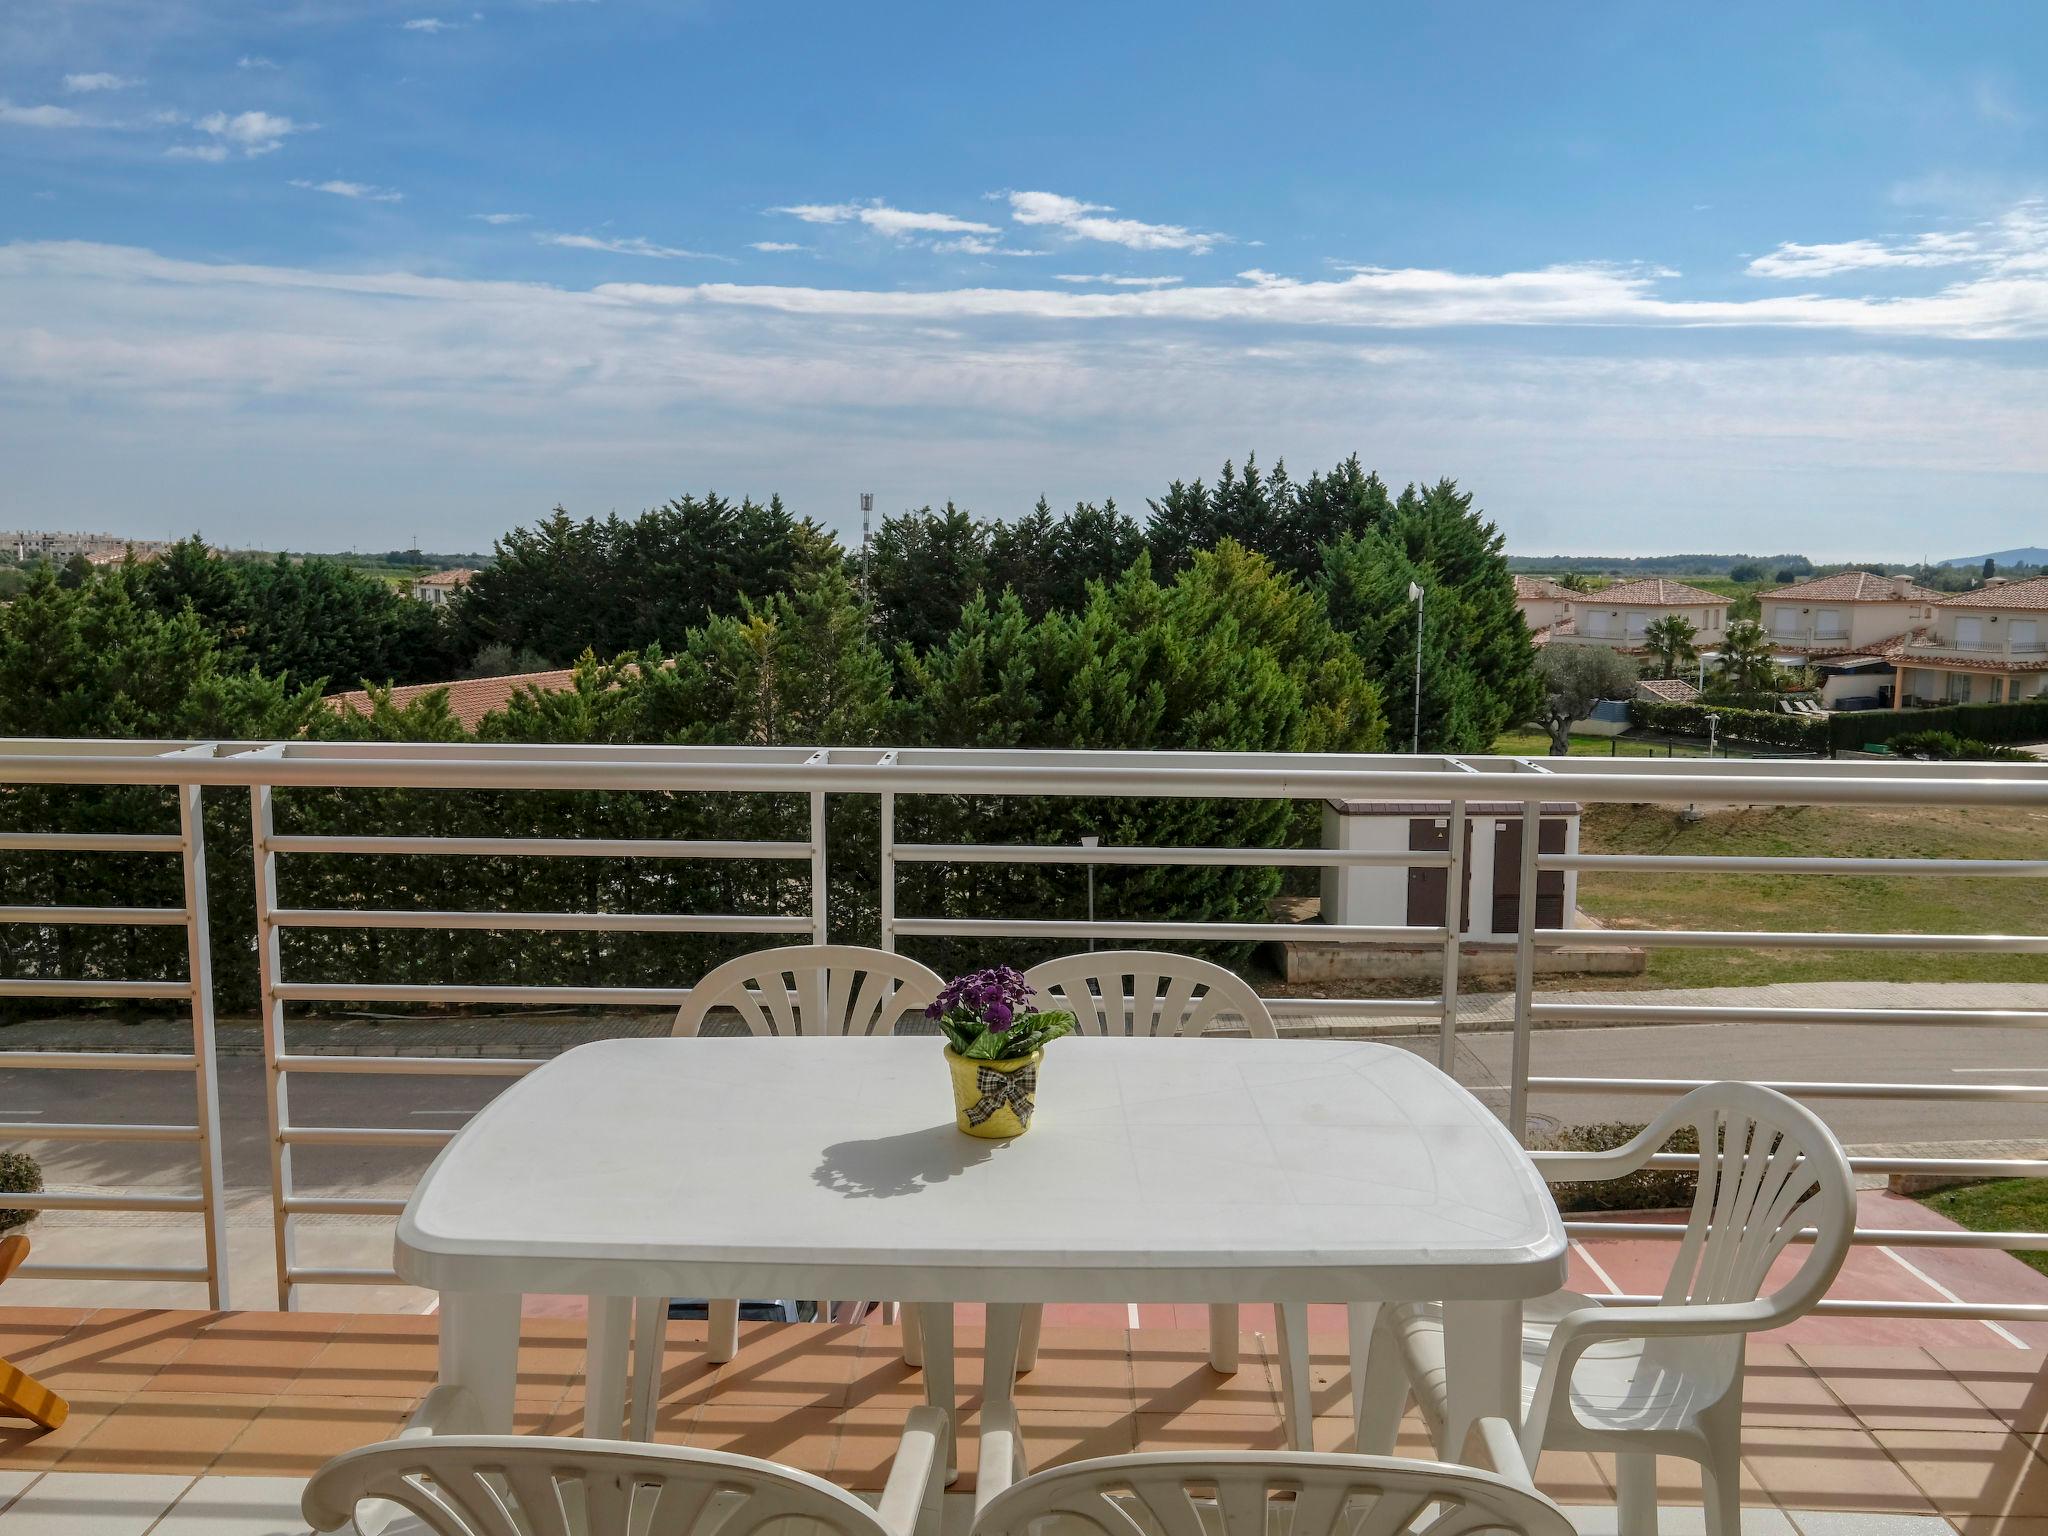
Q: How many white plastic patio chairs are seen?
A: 5